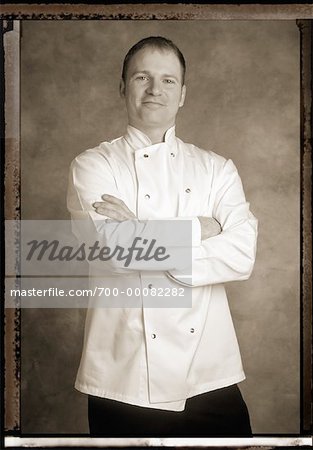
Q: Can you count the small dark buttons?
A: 7